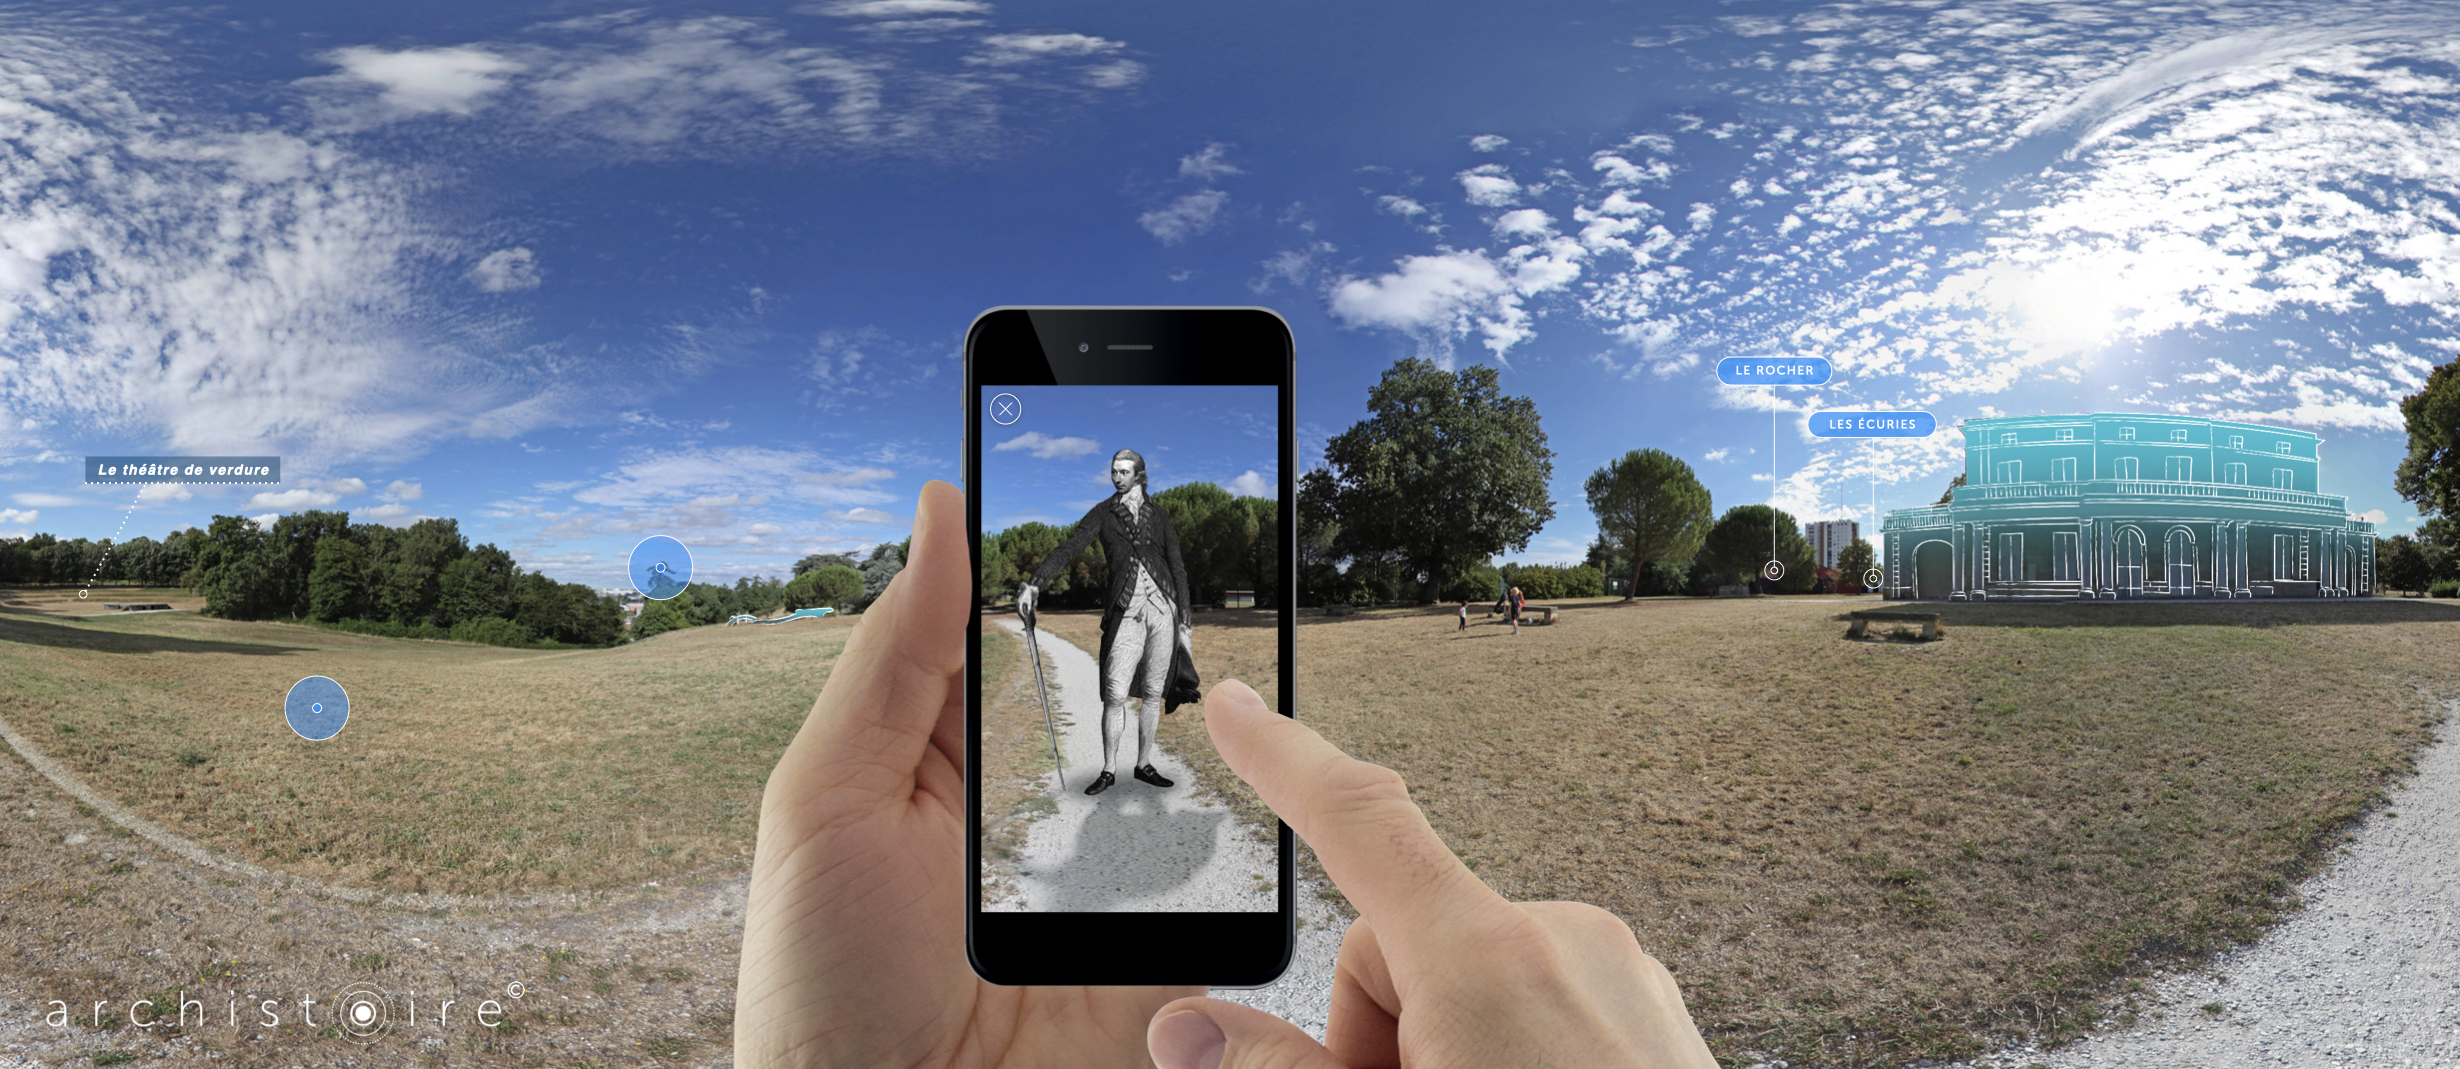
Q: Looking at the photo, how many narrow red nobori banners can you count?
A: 0